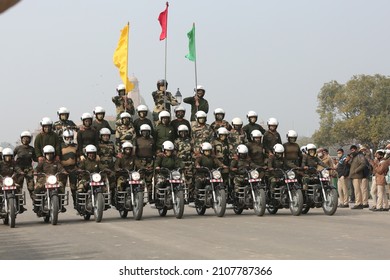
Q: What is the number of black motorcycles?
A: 9